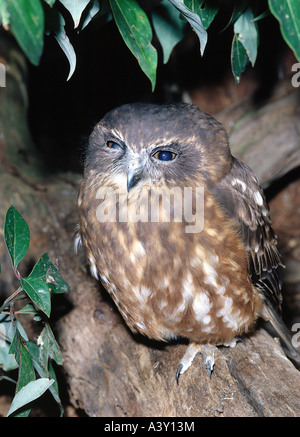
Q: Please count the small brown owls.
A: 1